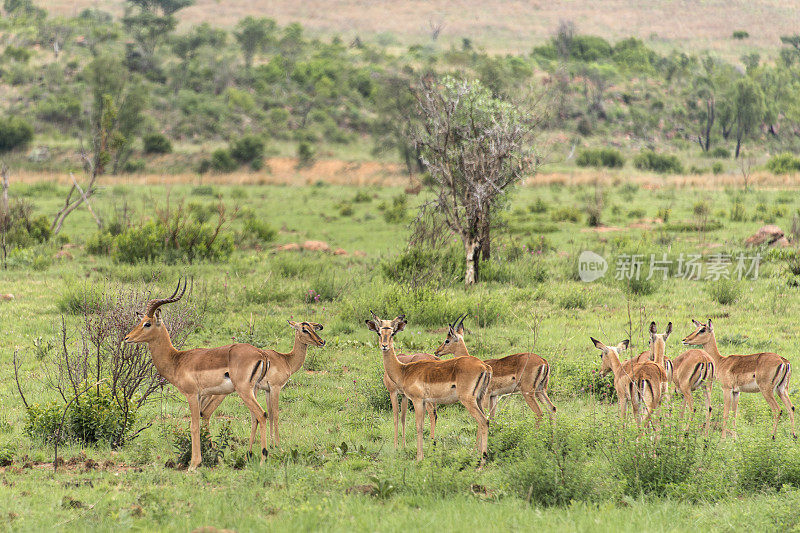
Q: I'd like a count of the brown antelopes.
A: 9